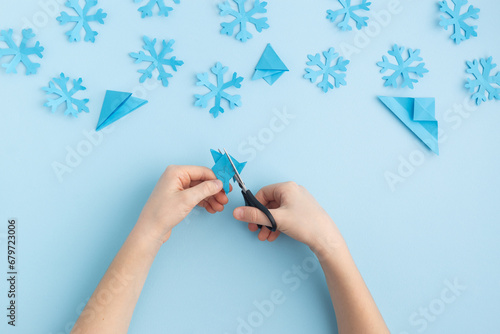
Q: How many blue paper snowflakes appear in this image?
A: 12